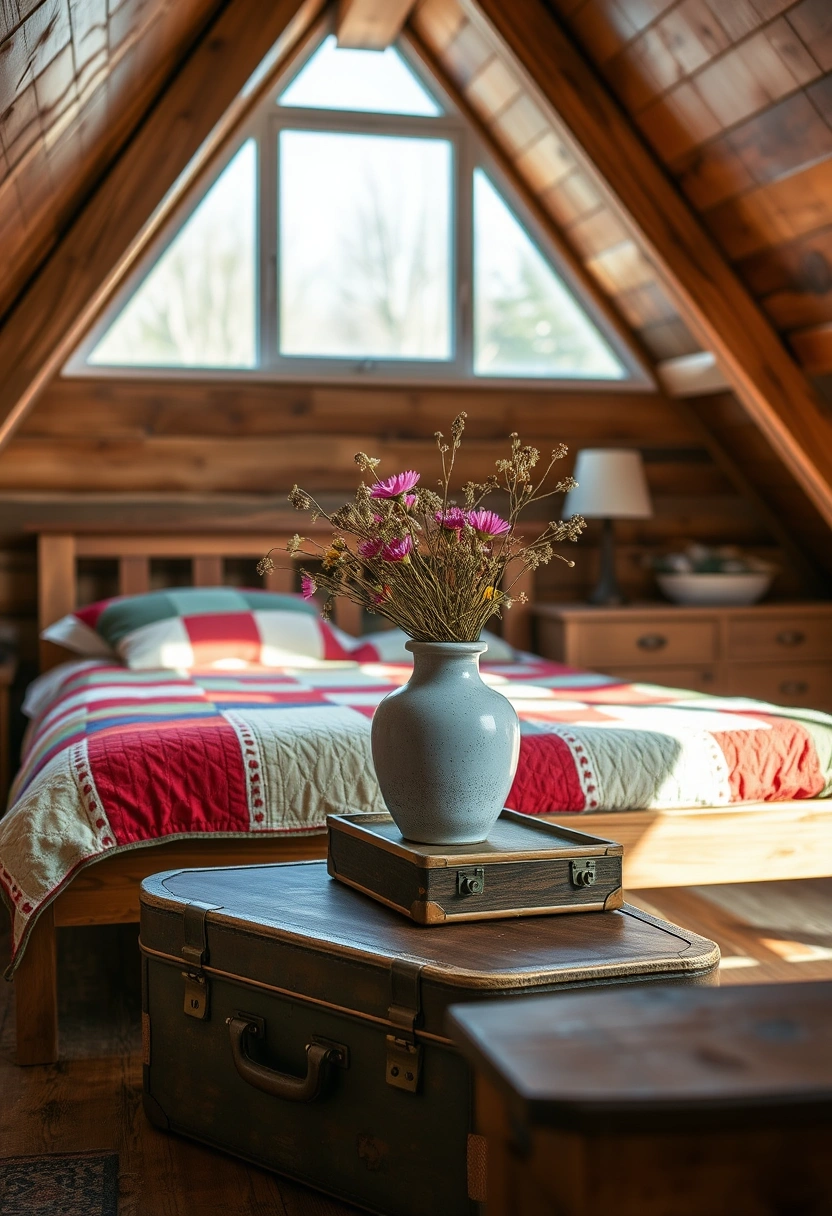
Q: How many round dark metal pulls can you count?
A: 3